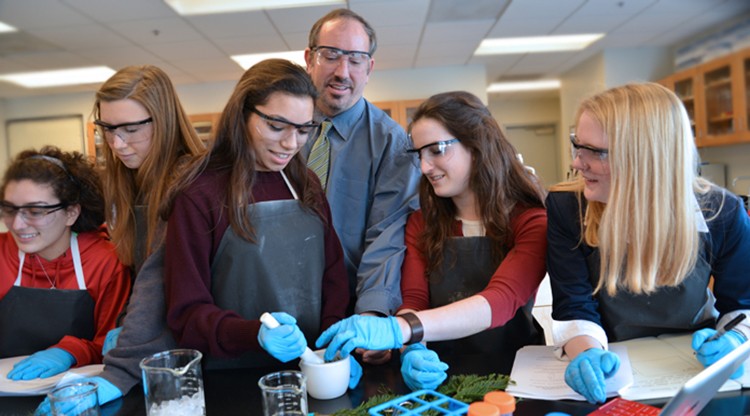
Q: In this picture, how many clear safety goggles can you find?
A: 6